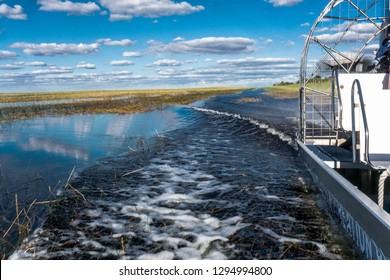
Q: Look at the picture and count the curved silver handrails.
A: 2